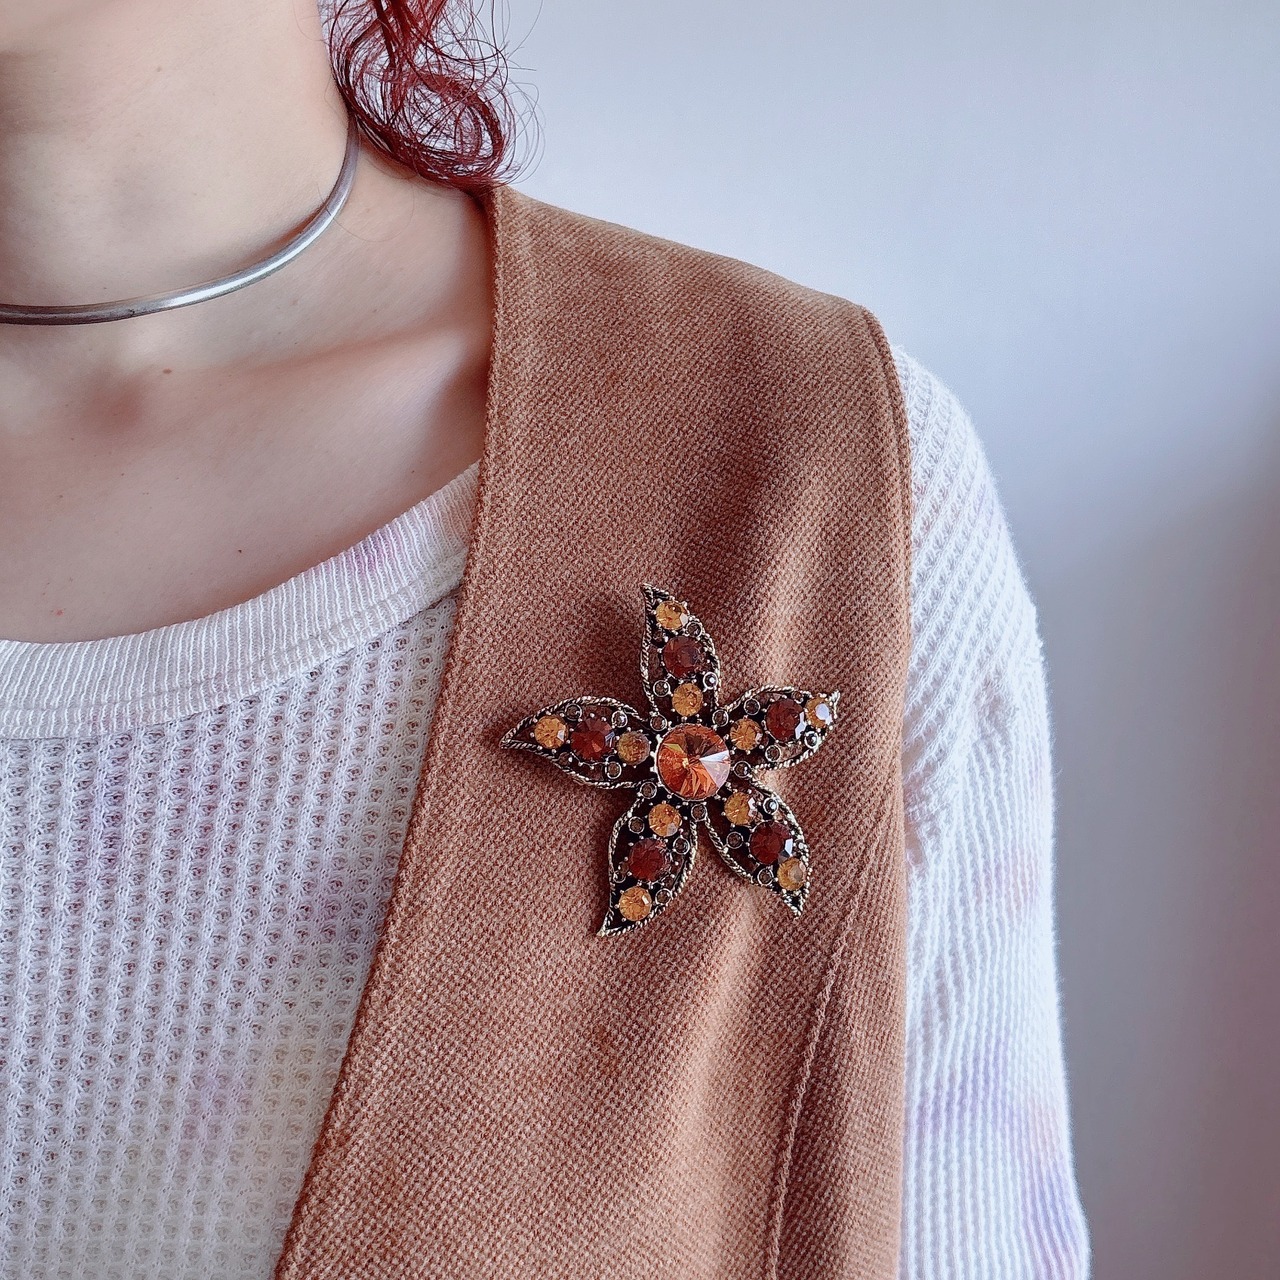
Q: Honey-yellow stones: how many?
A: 10